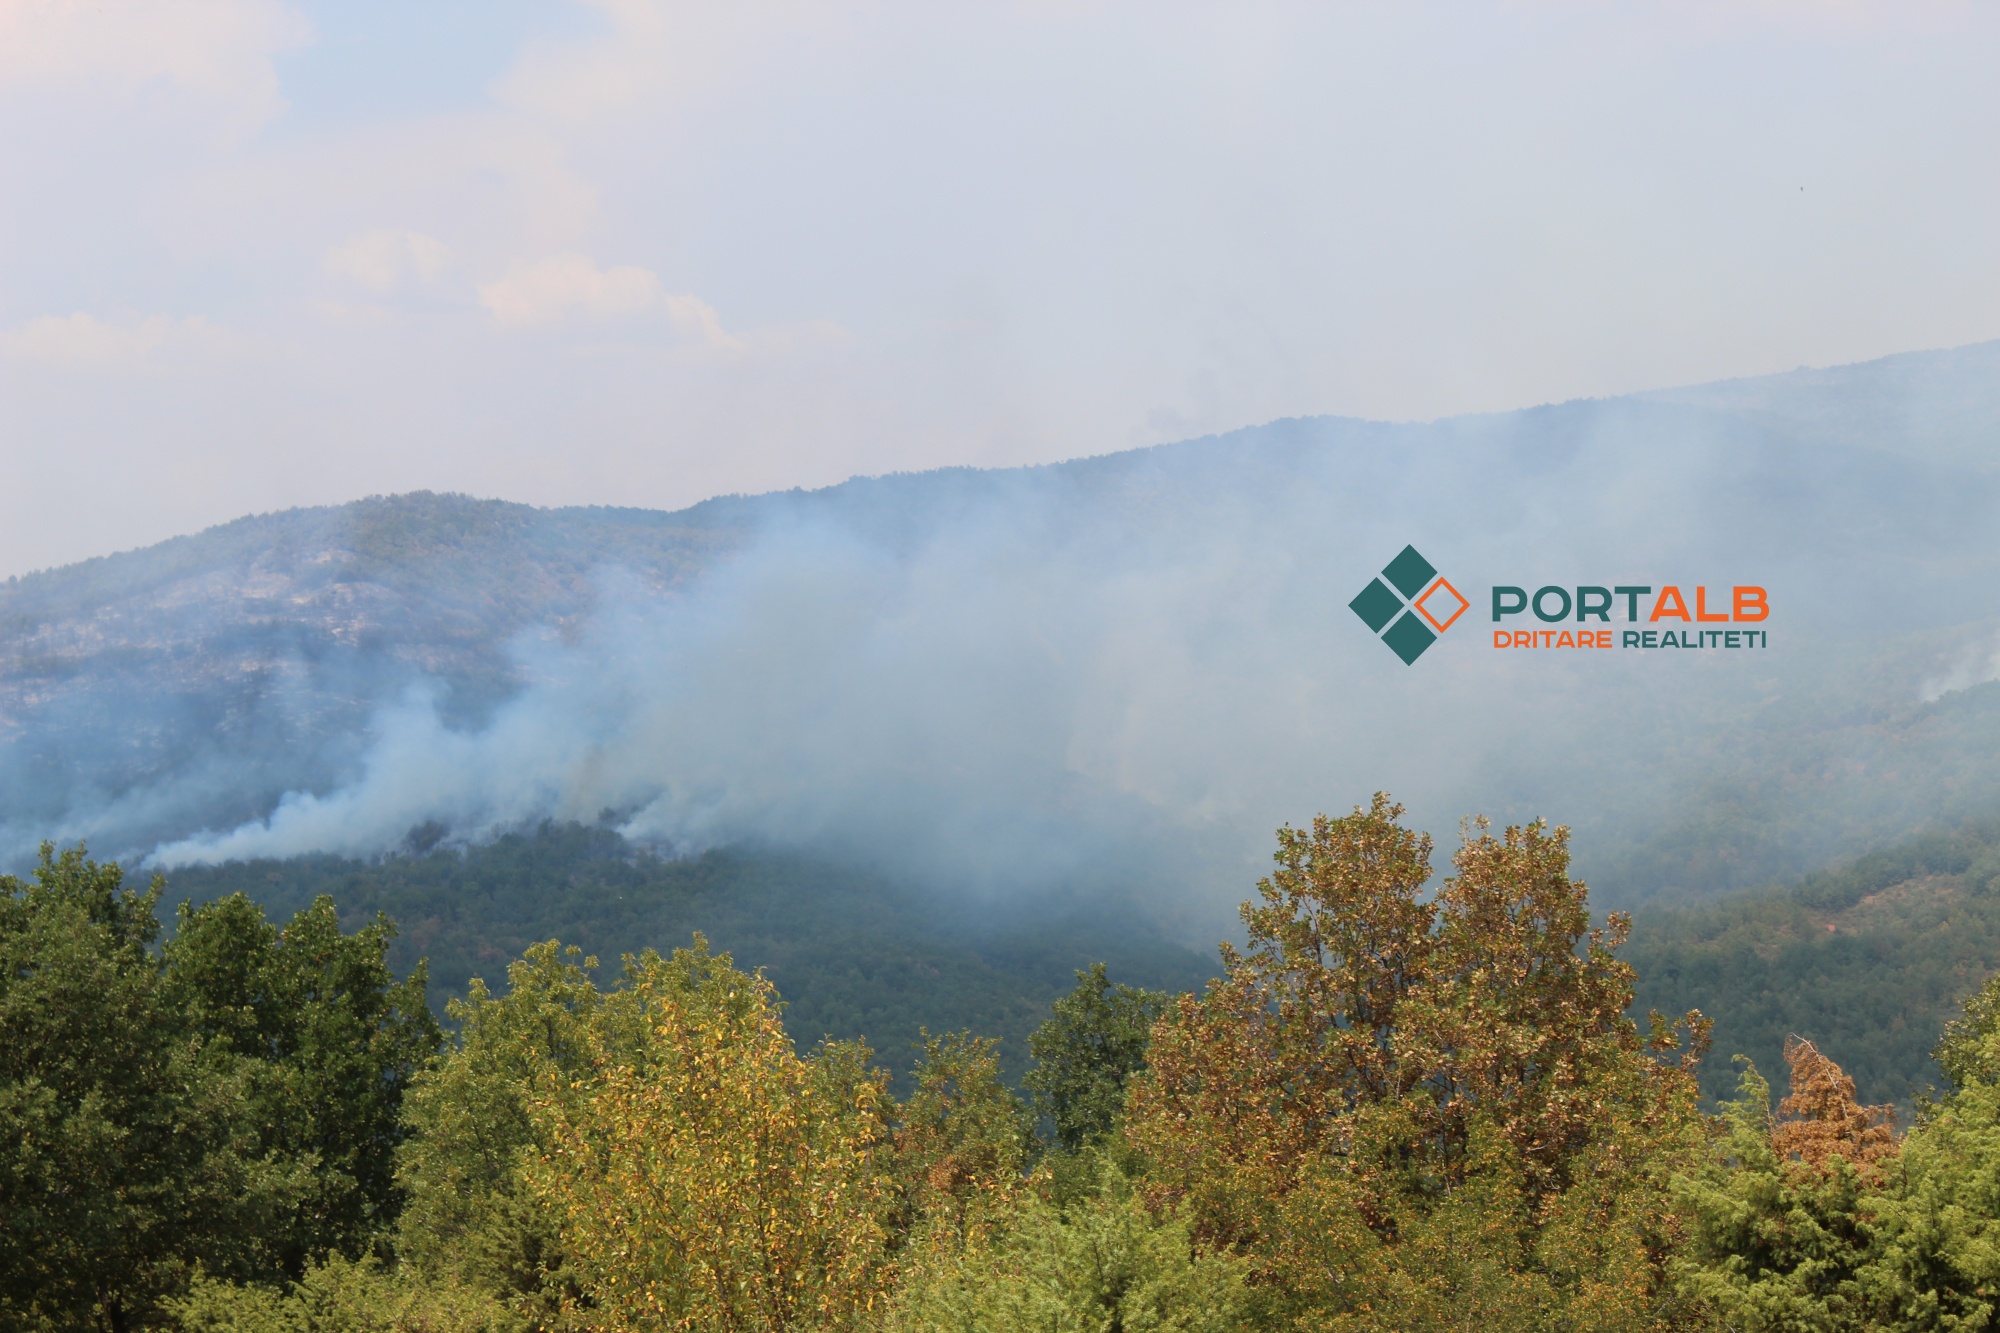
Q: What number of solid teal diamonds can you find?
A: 3